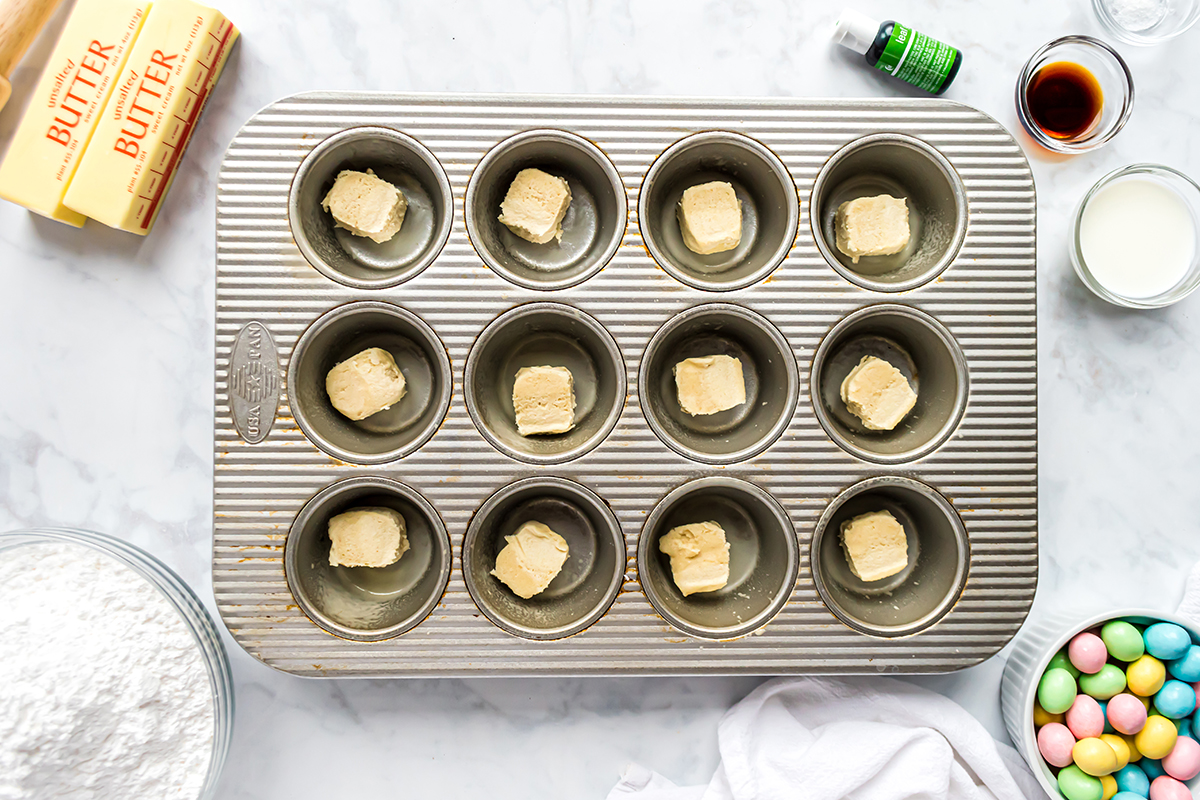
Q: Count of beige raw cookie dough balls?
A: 12